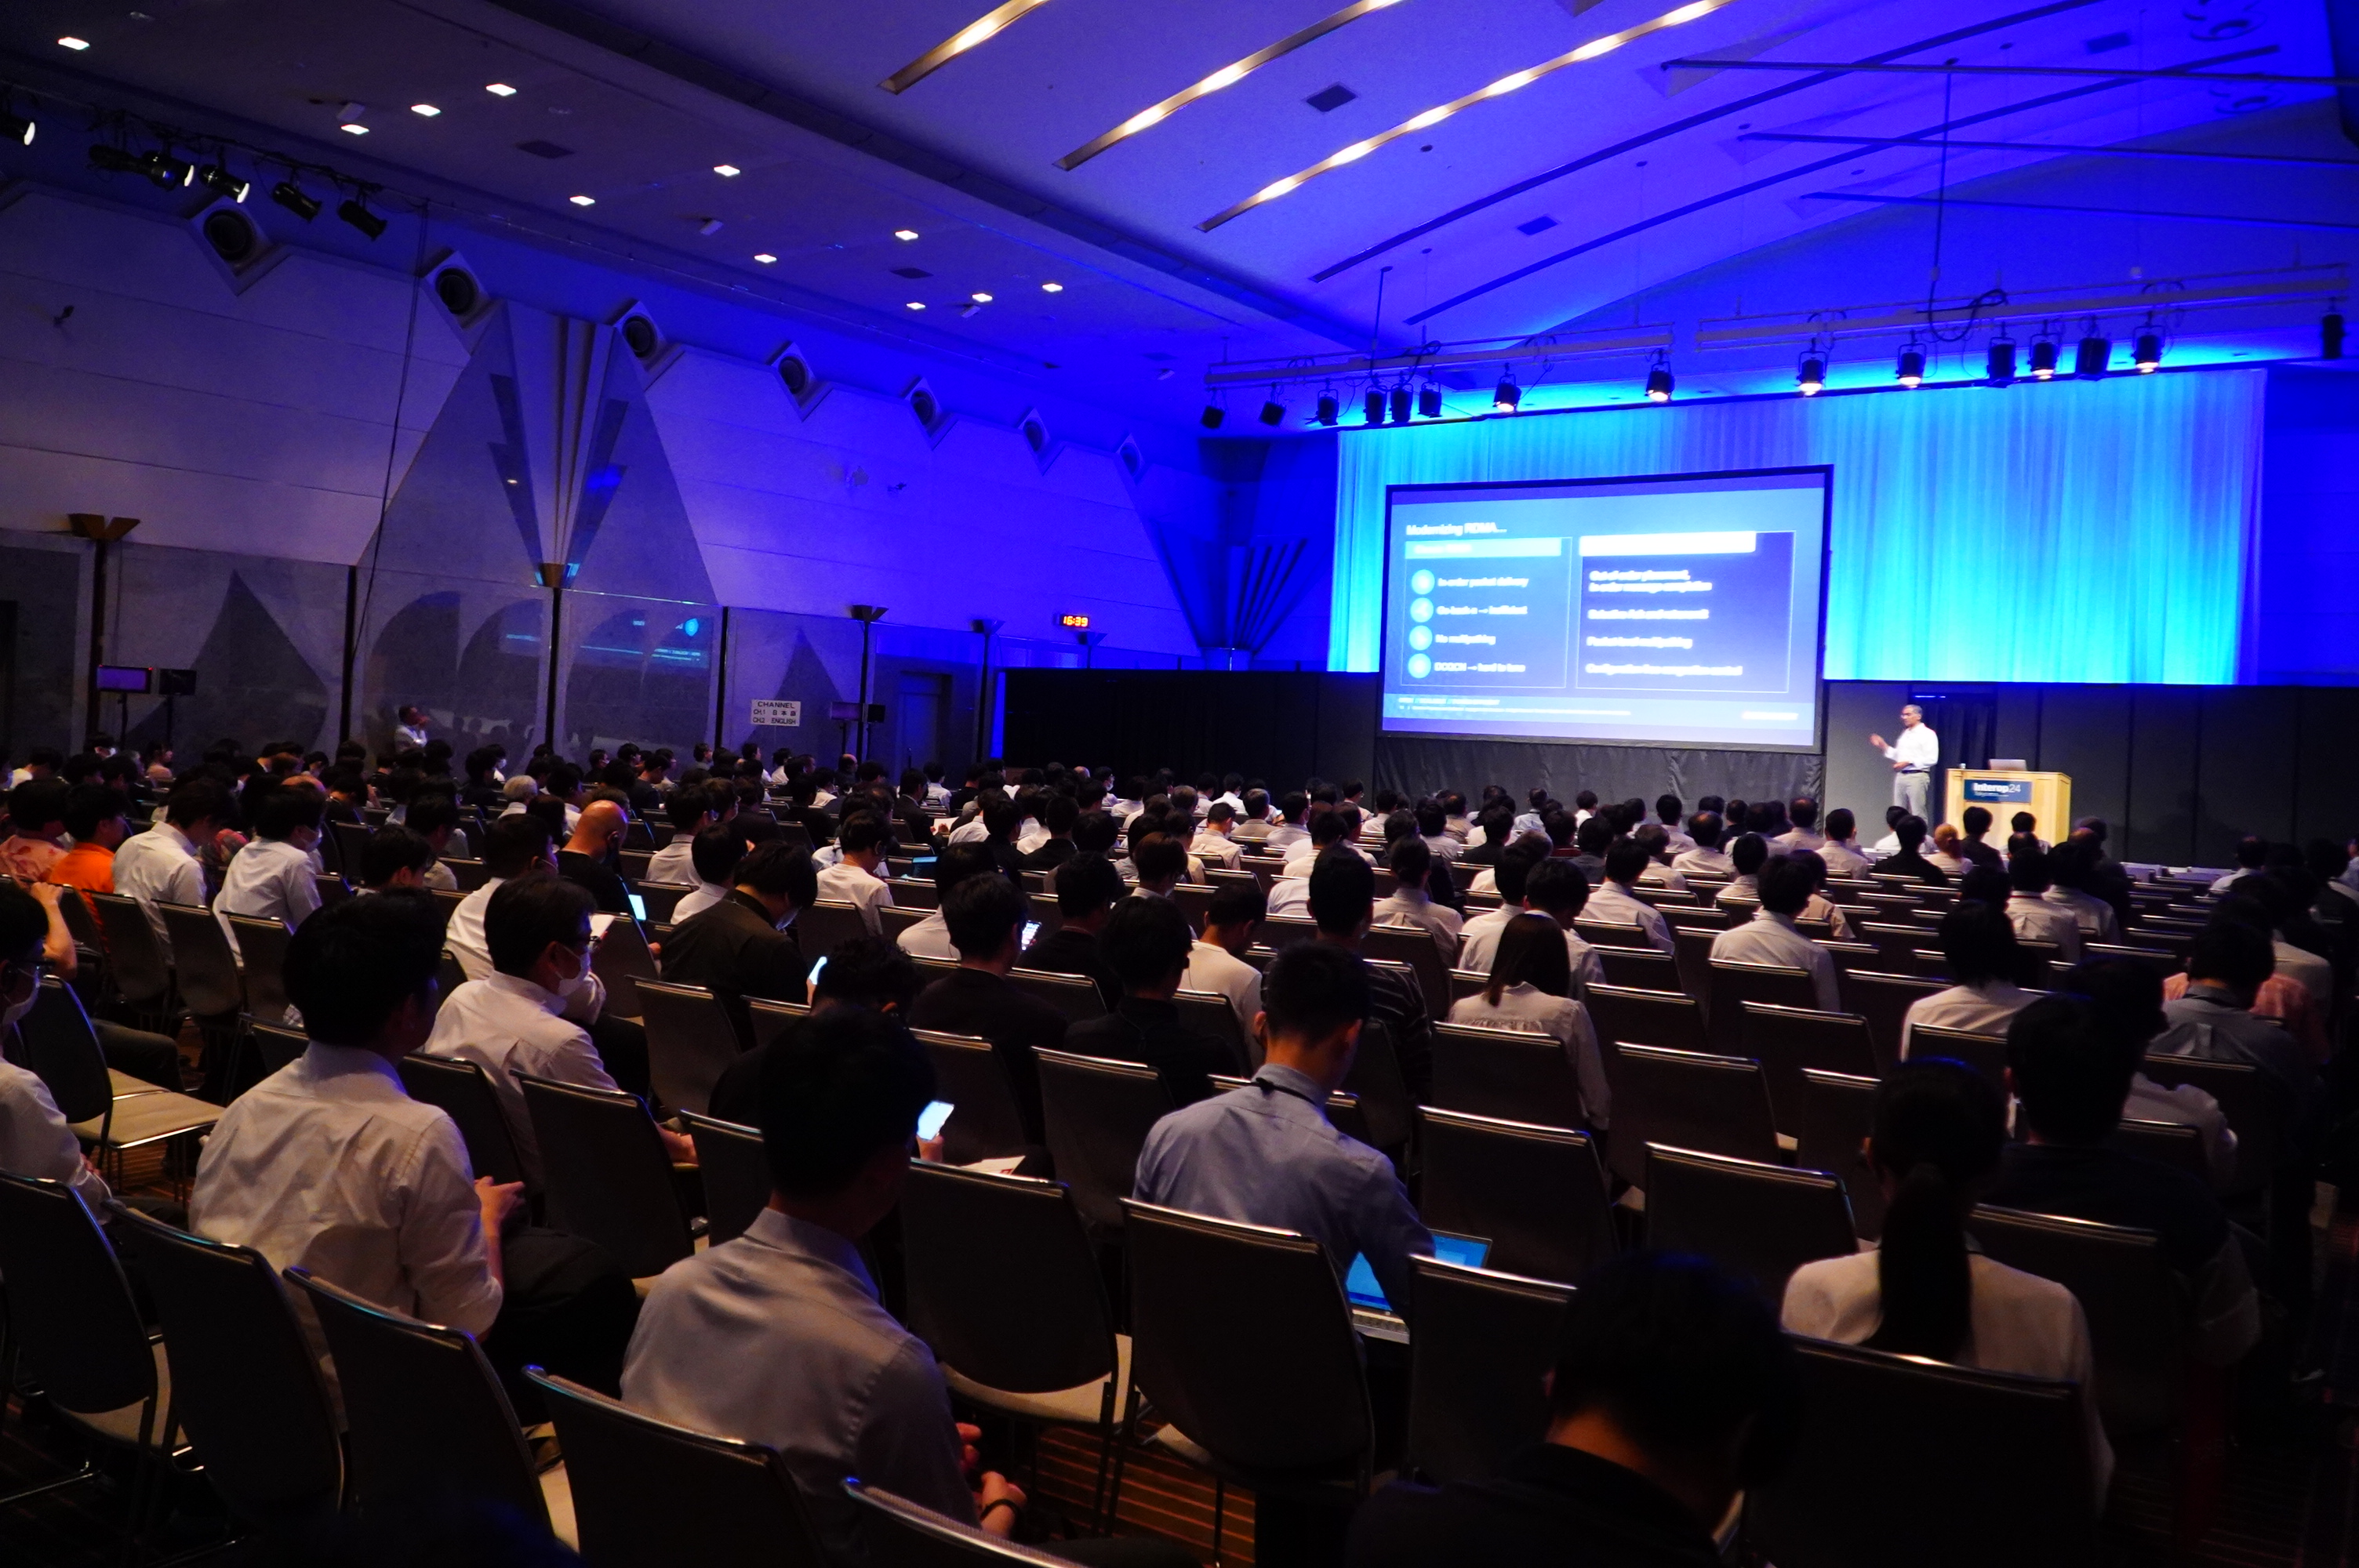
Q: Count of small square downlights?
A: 11